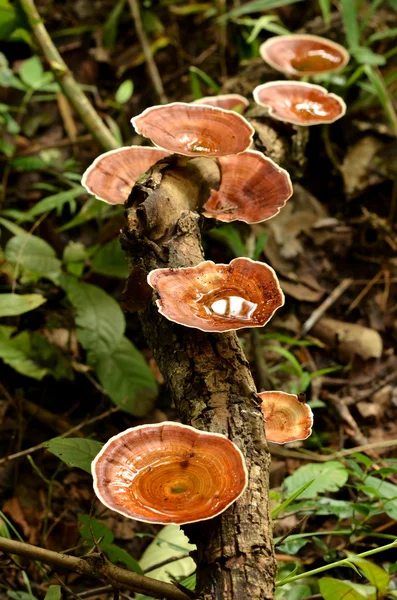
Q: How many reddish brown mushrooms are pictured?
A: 9